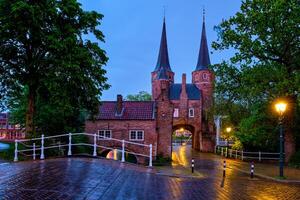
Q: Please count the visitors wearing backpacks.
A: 0